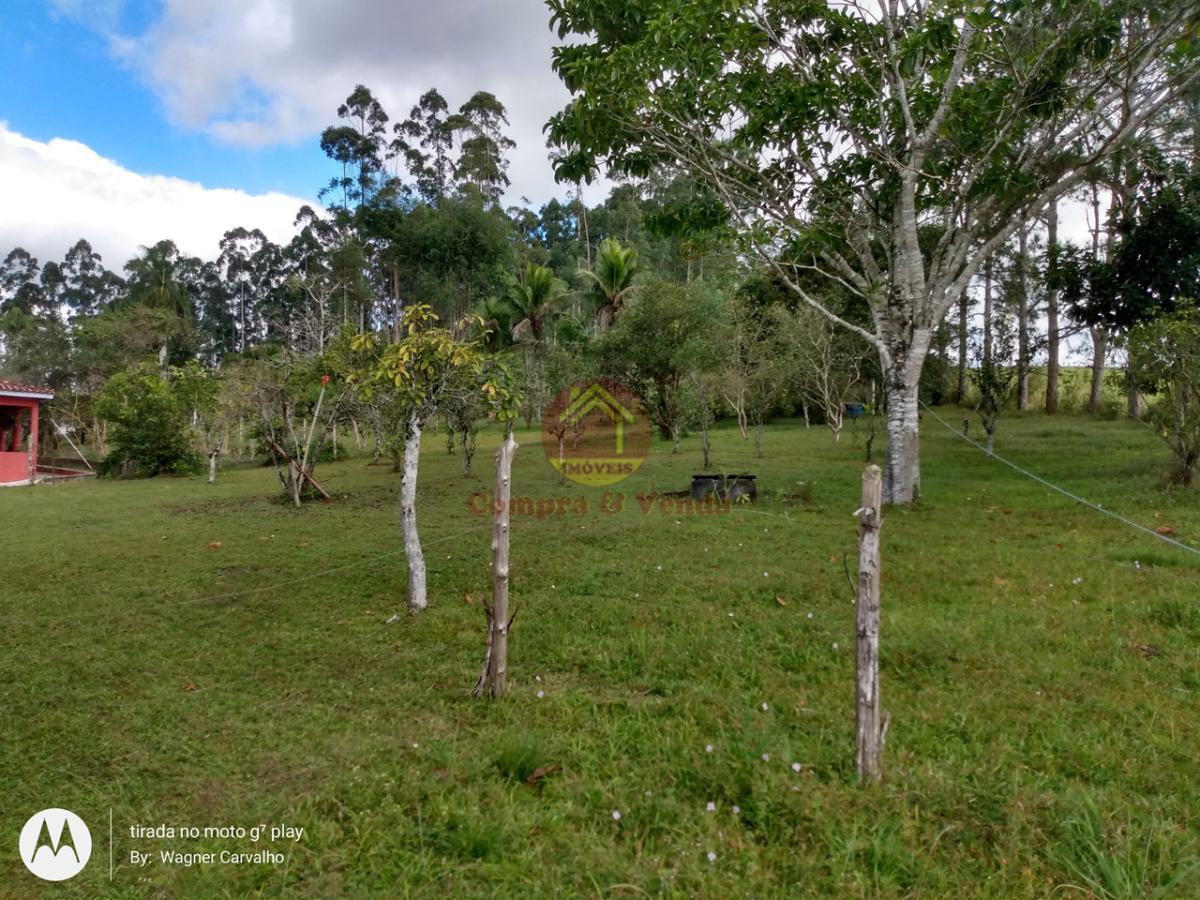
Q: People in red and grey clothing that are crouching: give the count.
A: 0